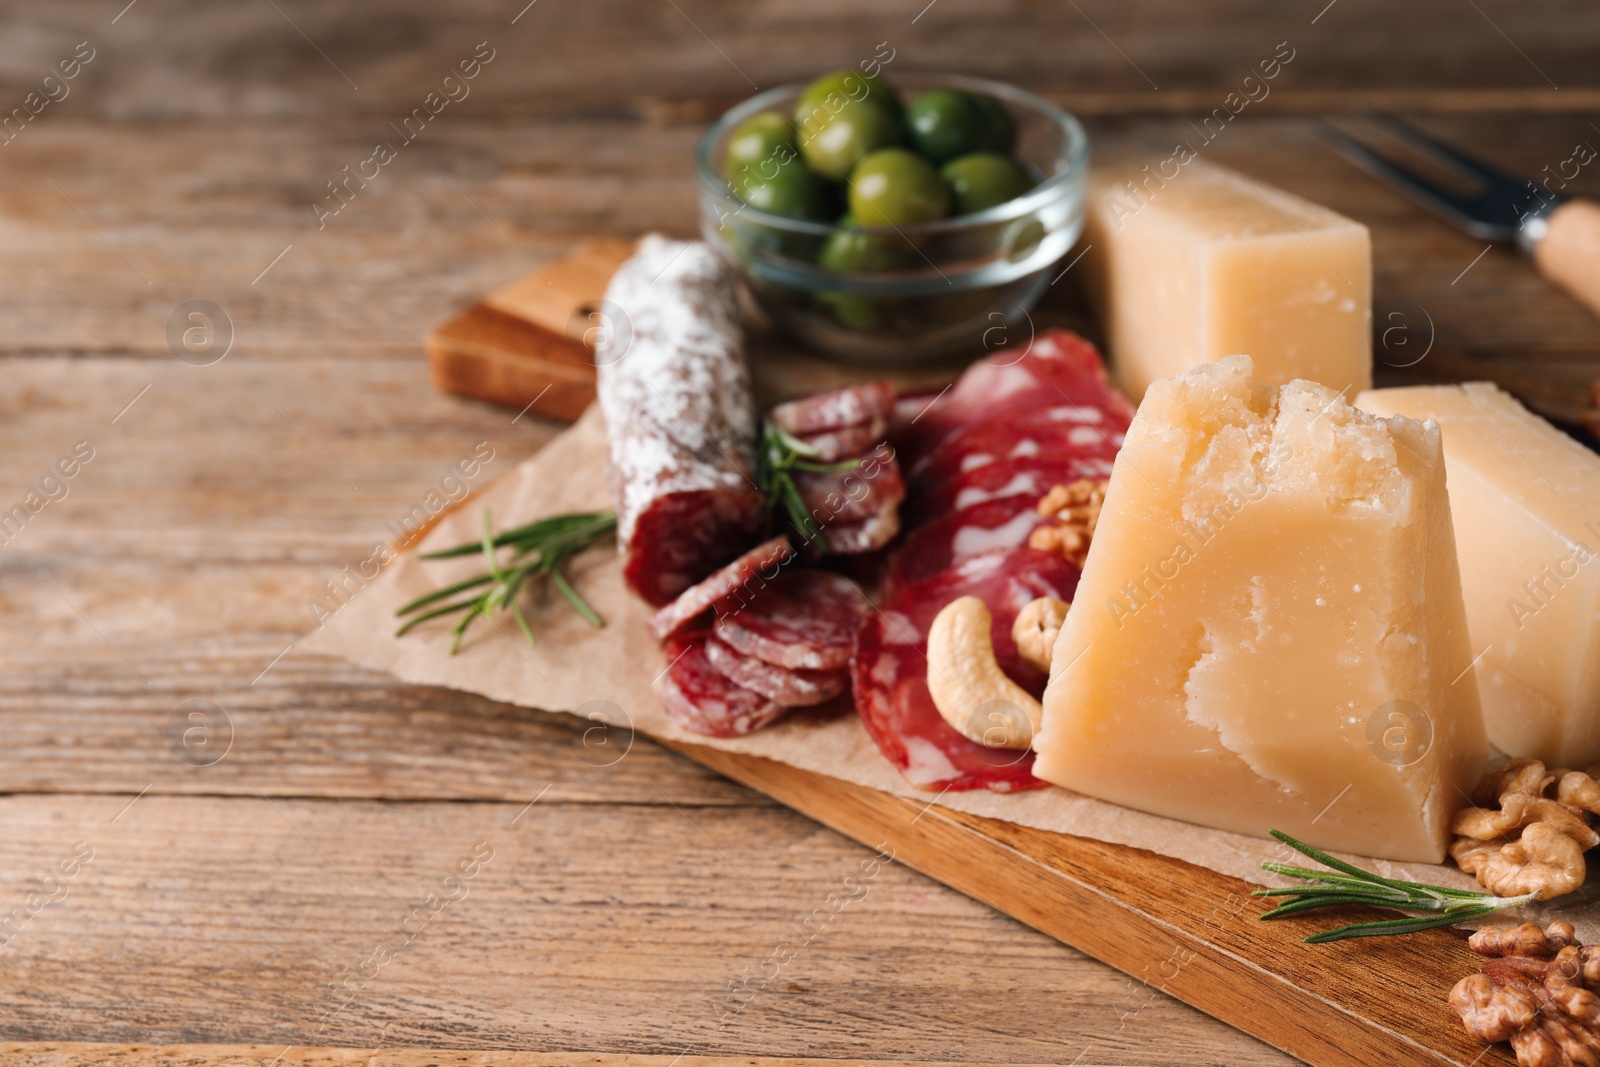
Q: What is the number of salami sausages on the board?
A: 1